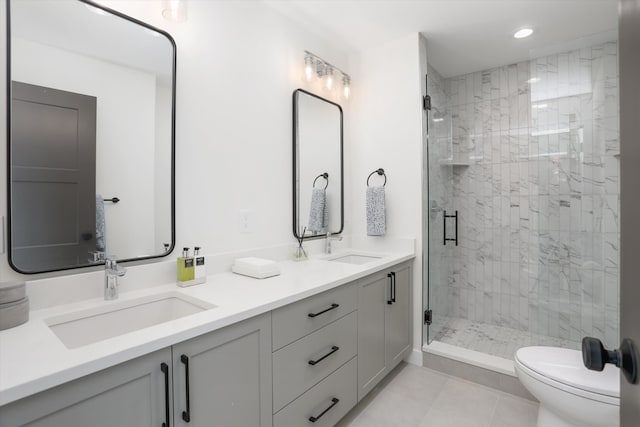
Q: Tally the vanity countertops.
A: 1